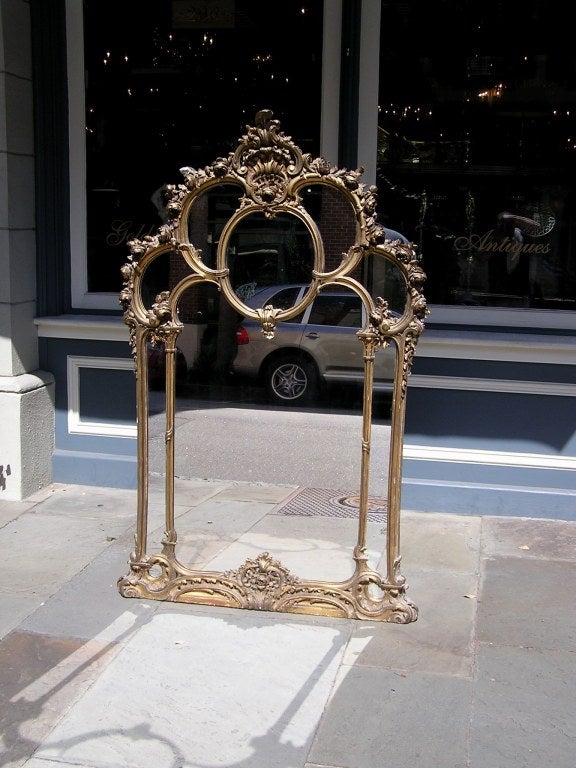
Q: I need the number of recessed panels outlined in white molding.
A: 2